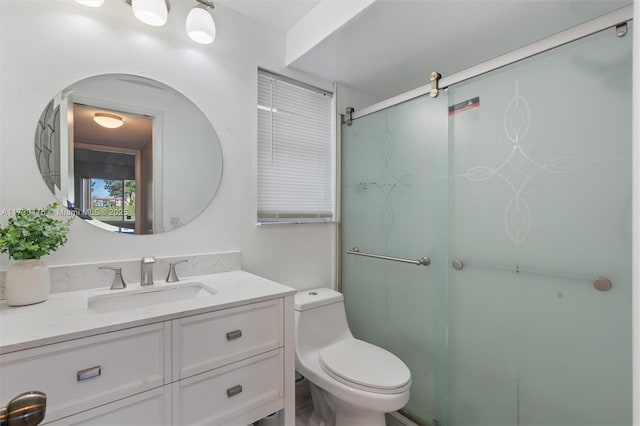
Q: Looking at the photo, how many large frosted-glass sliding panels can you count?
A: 2